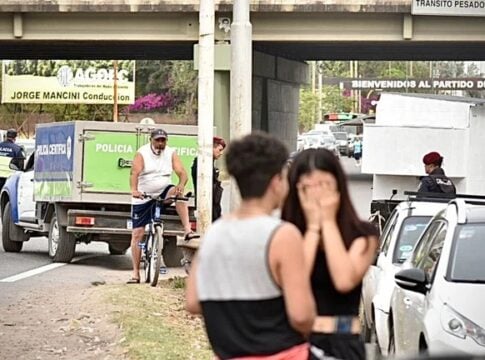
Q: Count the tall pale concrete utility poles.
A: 2